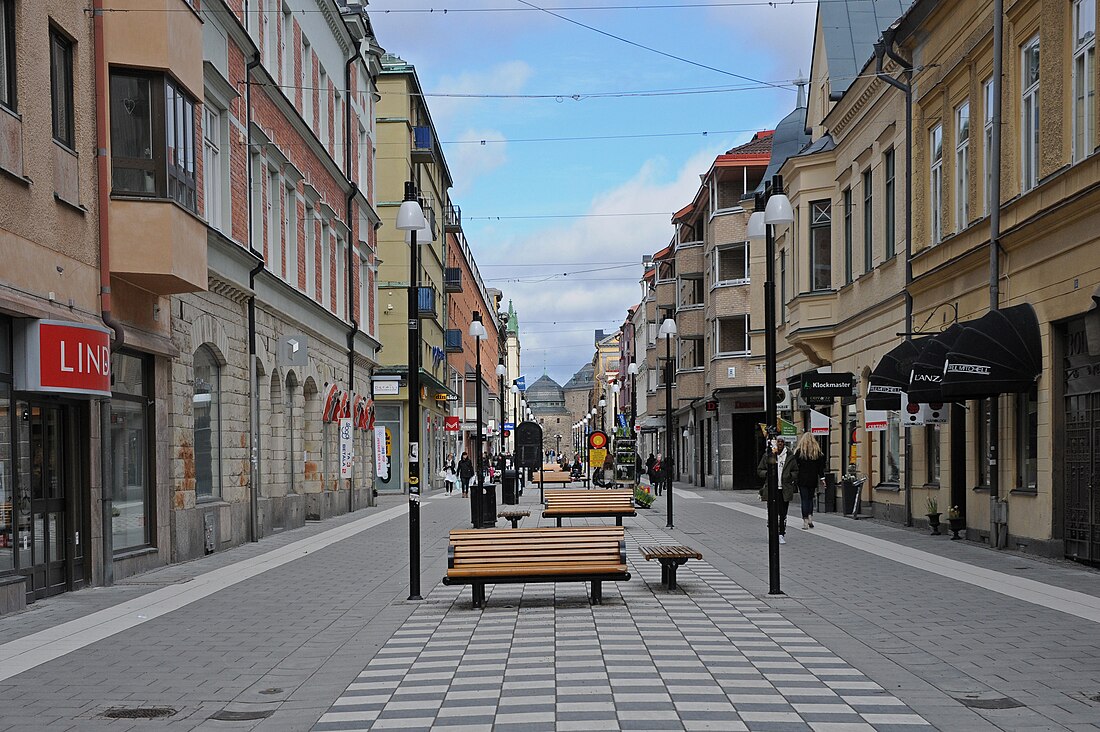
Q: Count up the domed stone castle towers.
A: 2